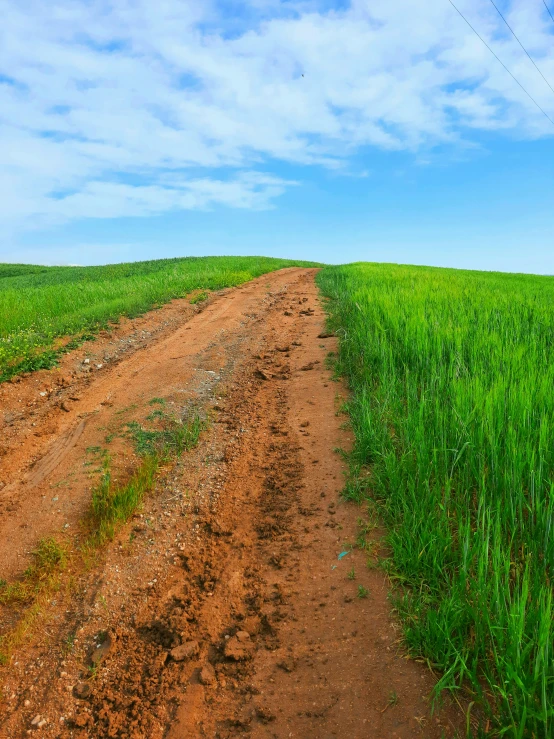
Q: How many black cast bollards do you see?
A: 0